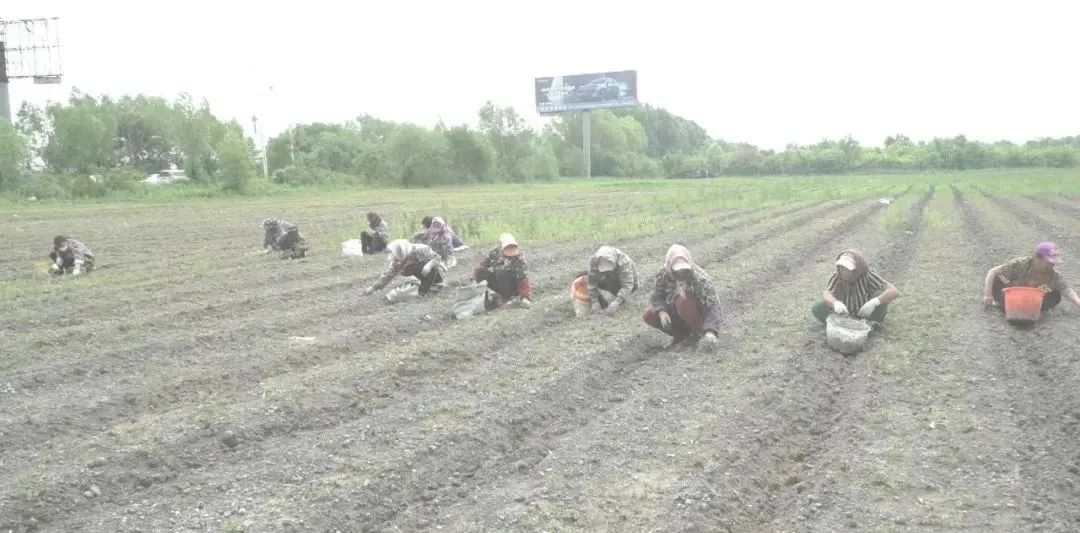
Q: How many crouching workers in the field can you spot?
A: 11